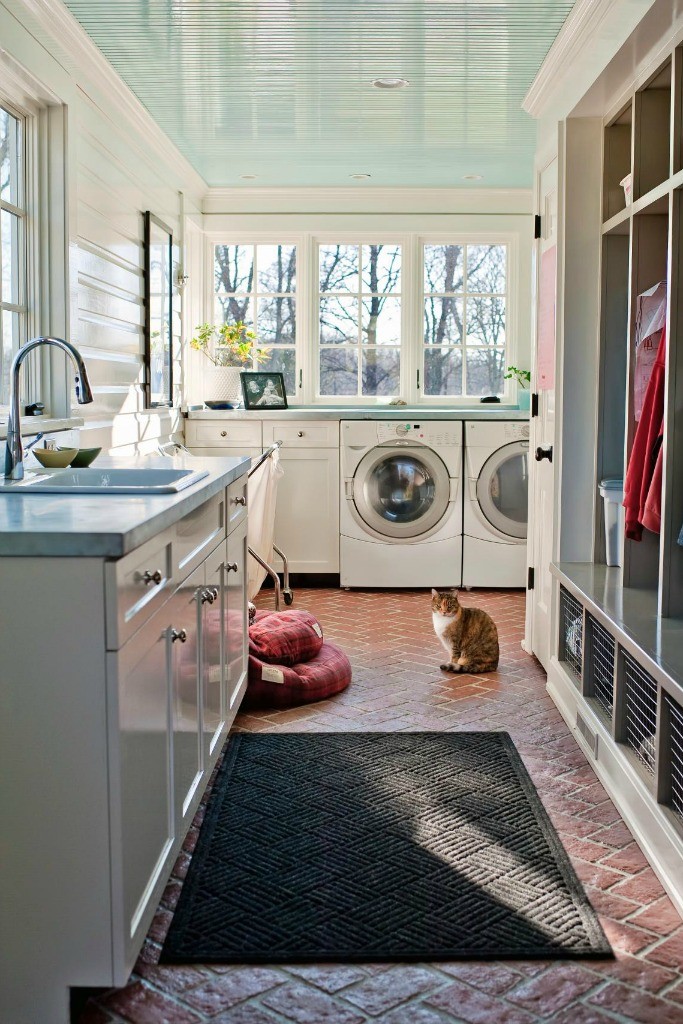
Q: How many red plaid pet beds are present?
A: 2